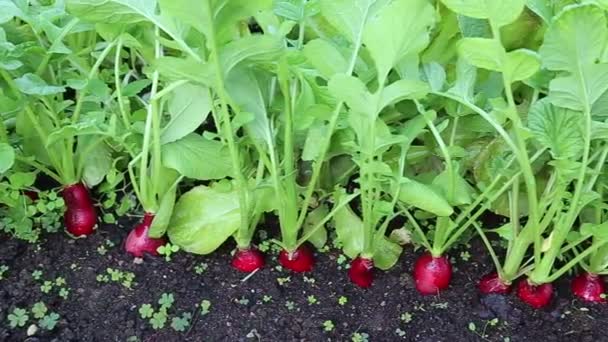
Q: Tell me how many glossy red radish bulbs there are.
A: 9